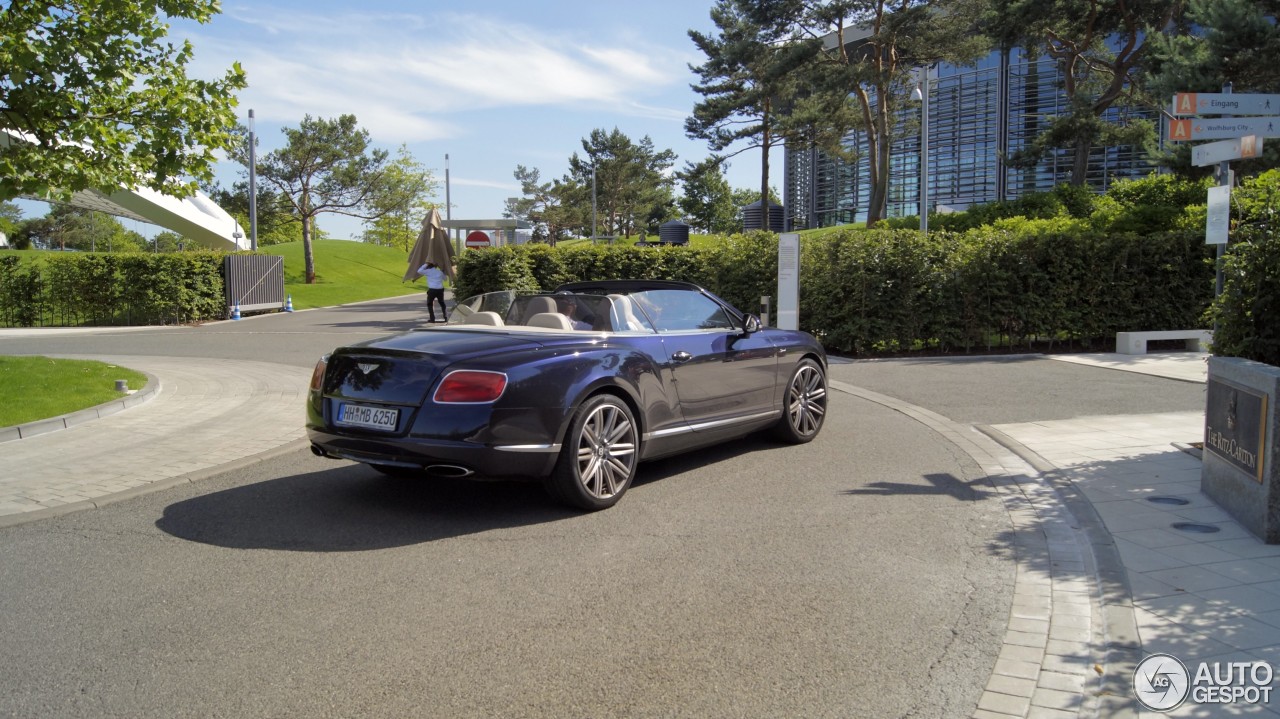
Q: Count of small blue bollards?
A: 2